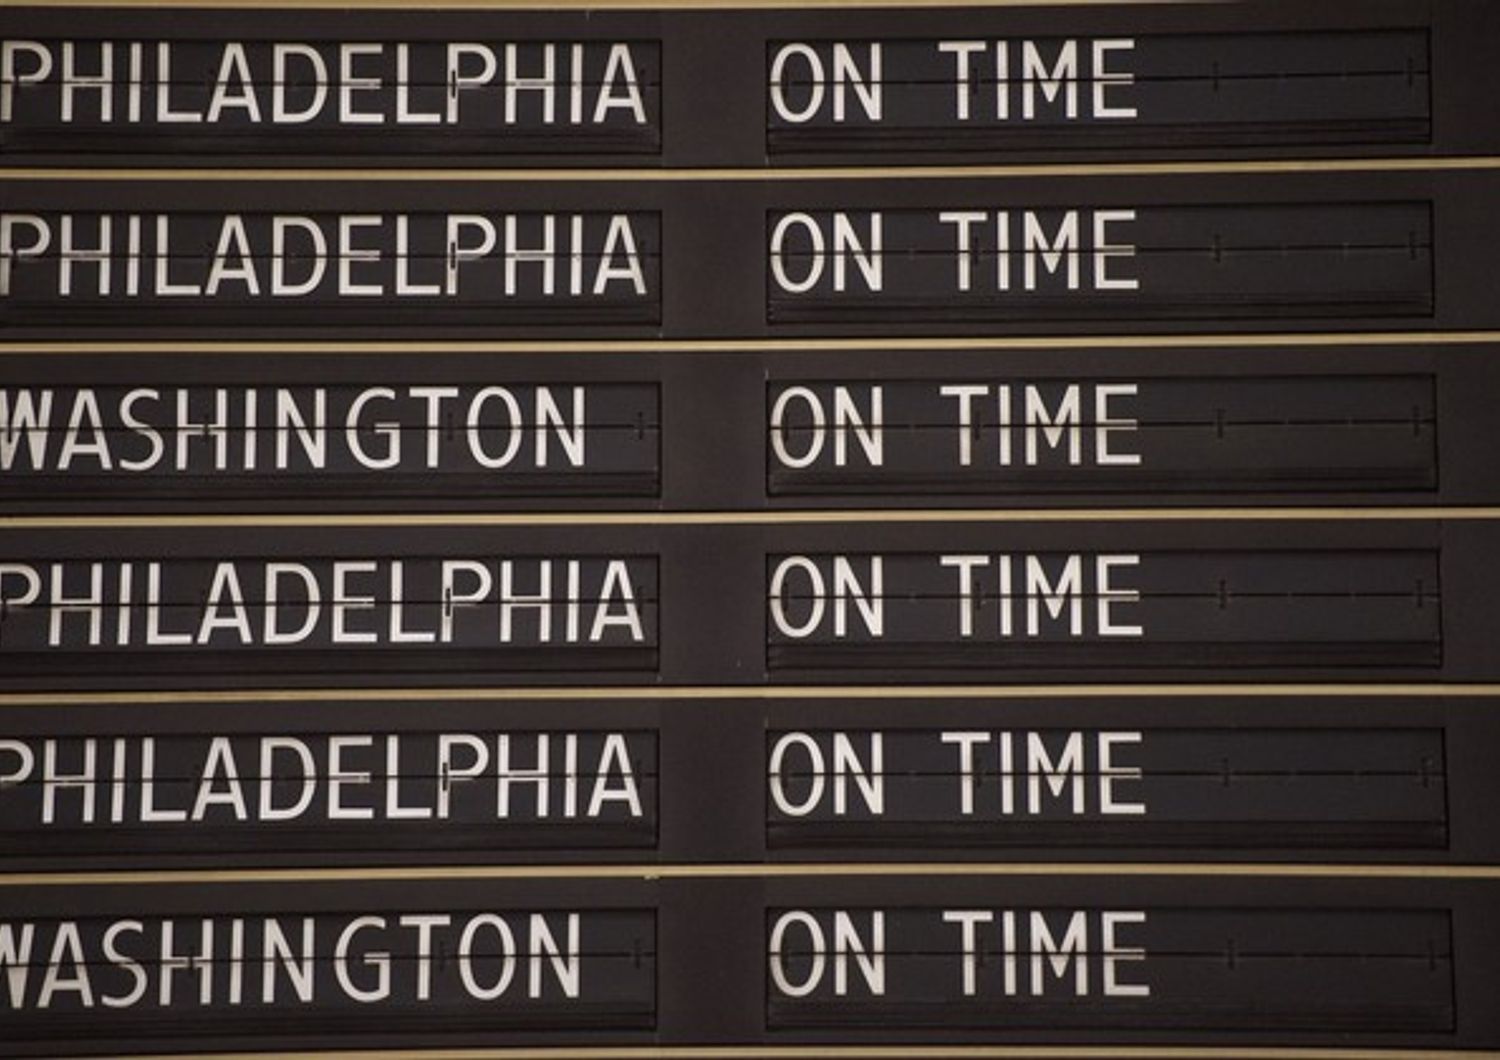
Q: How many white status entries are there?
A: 6